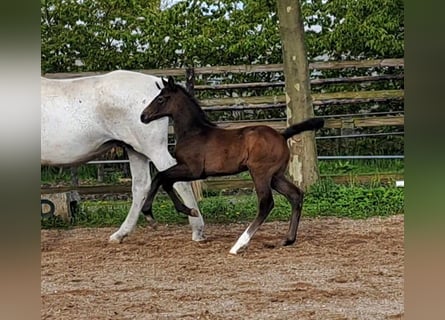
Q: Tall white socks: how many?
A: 1